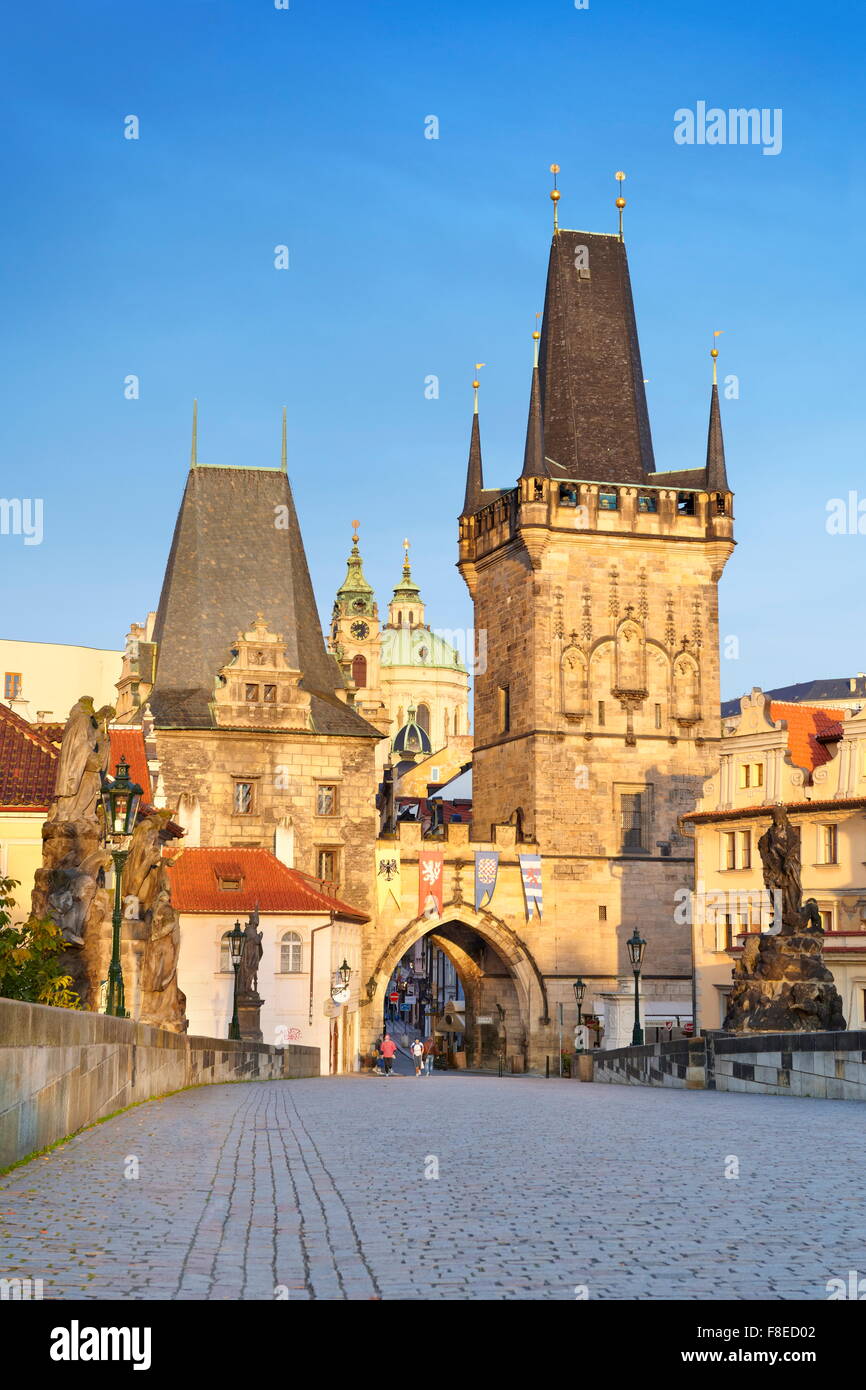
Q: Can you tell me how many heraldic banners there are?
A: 4